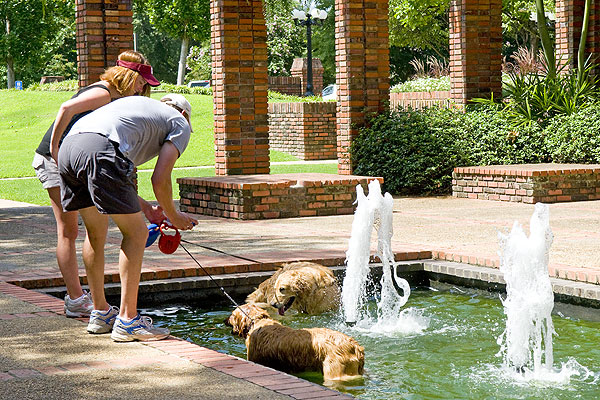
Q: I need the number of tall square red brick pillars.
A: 5